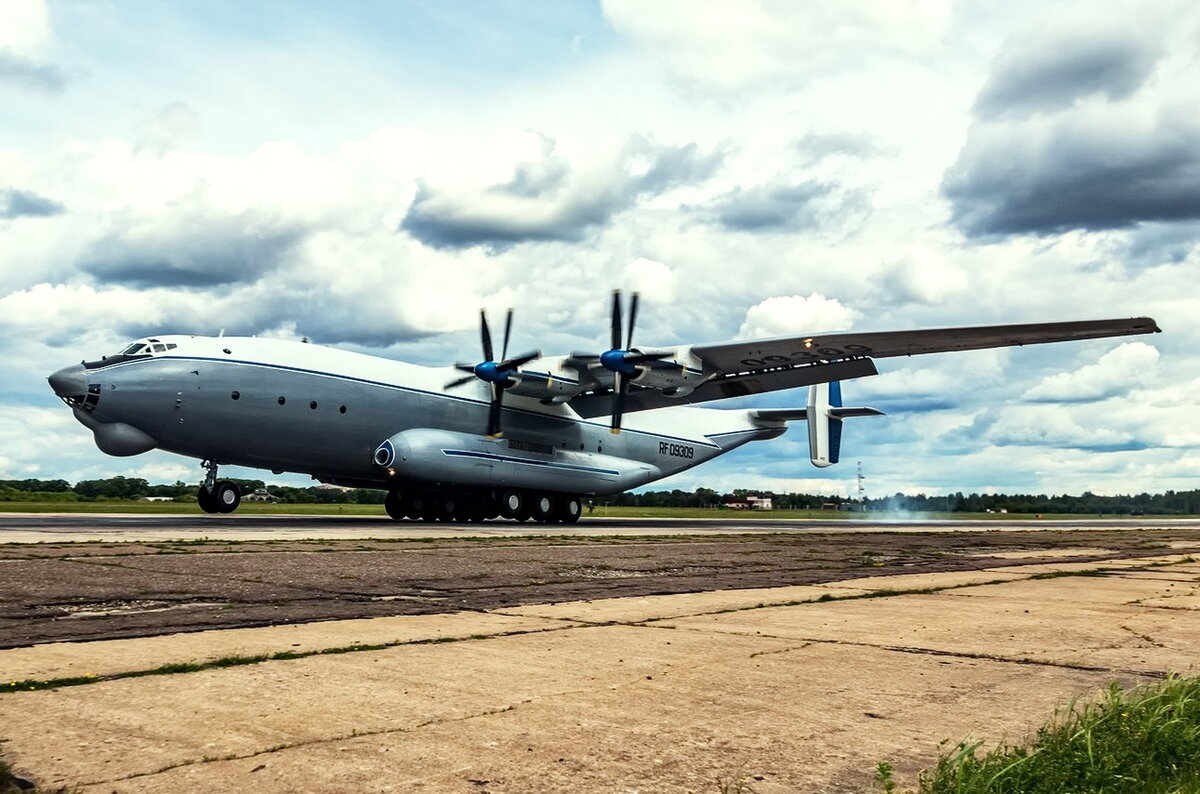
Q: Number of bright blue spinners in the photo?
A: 2